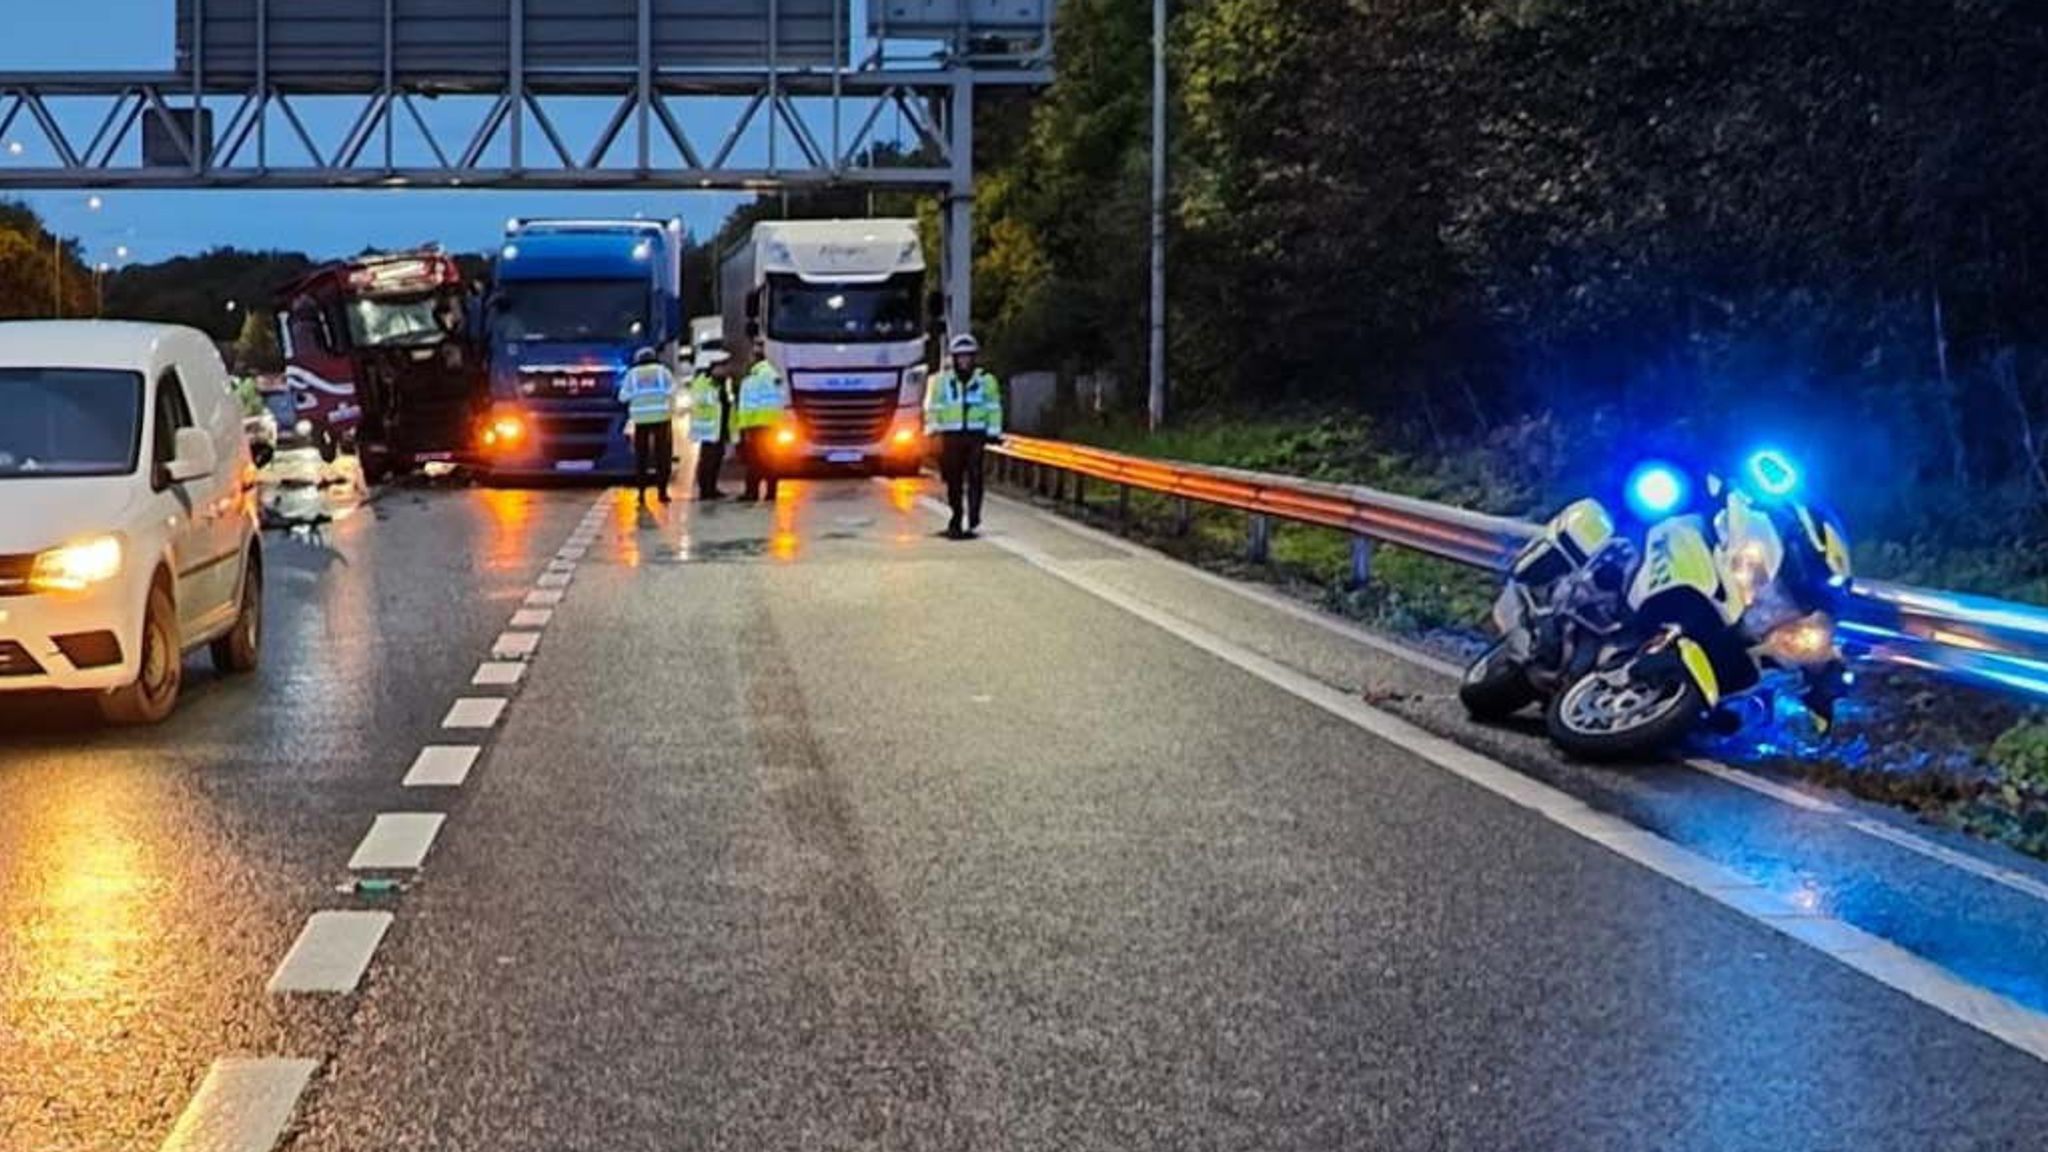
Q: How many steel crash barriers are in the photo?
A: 1